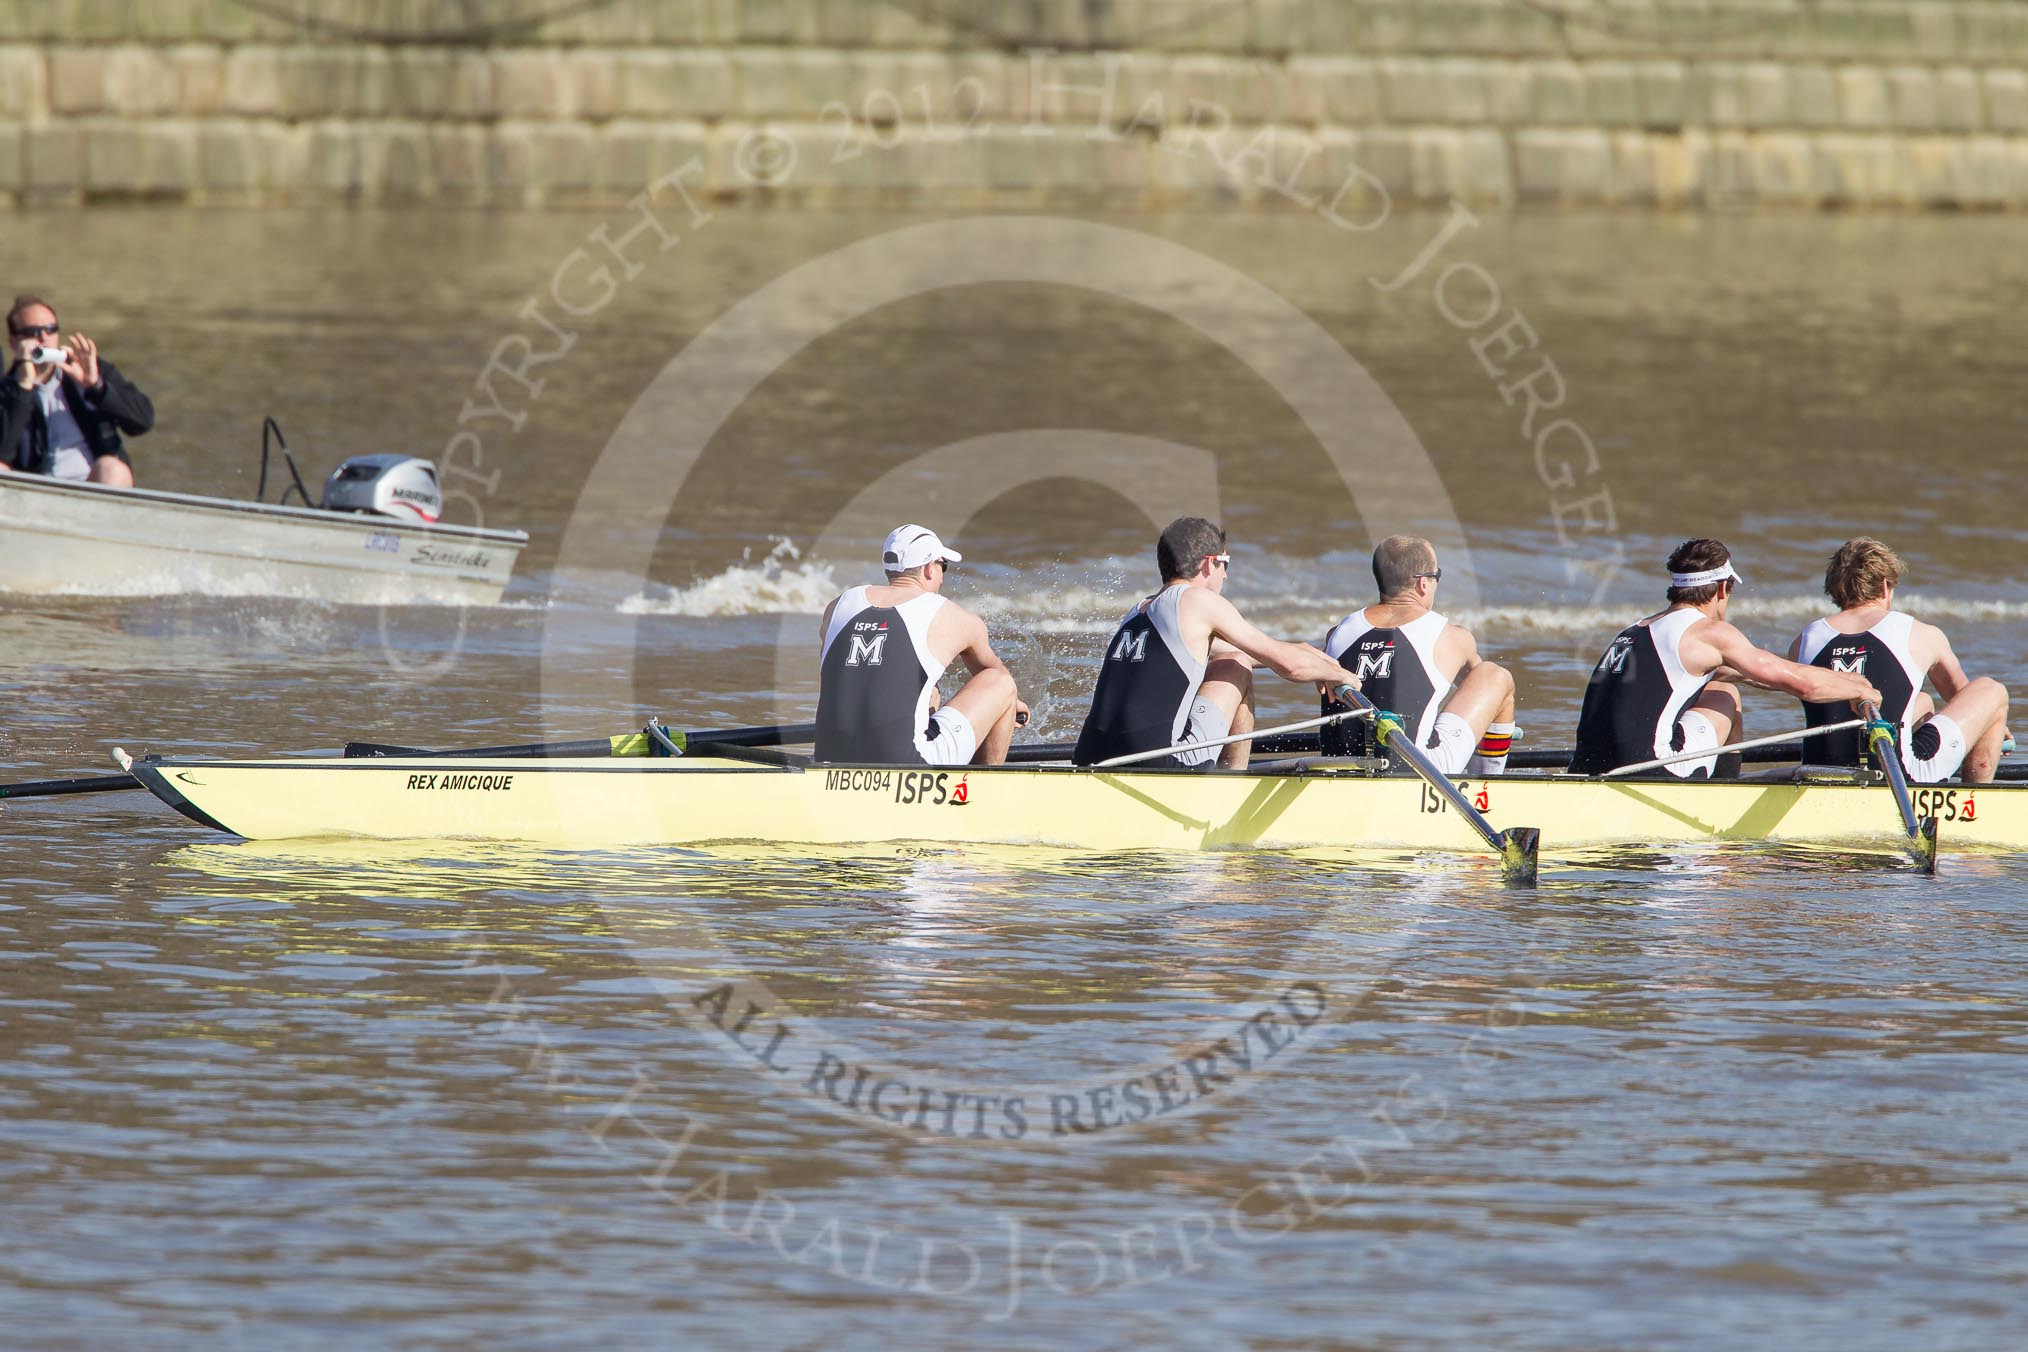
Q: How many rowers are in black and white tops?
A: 5